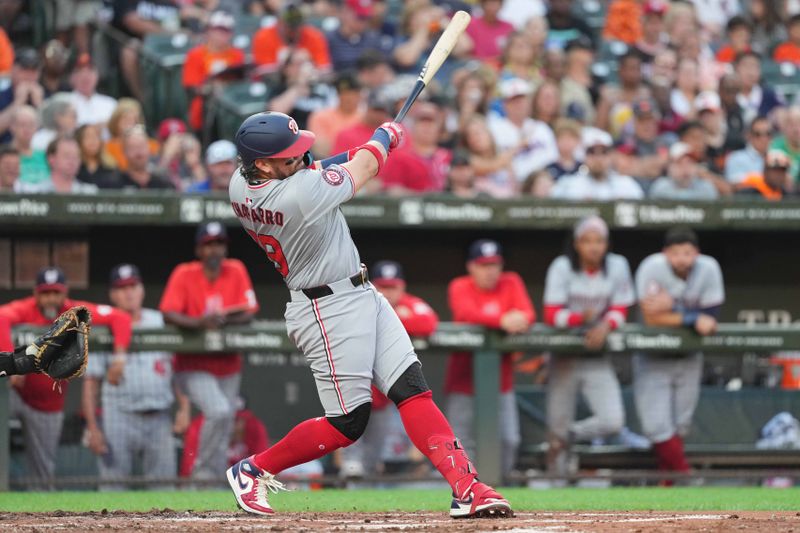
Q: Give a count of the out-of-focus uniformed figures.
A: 7